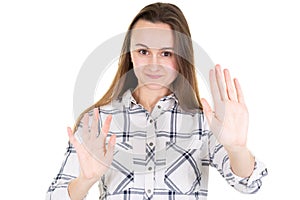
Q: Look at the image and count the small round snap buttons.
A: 5